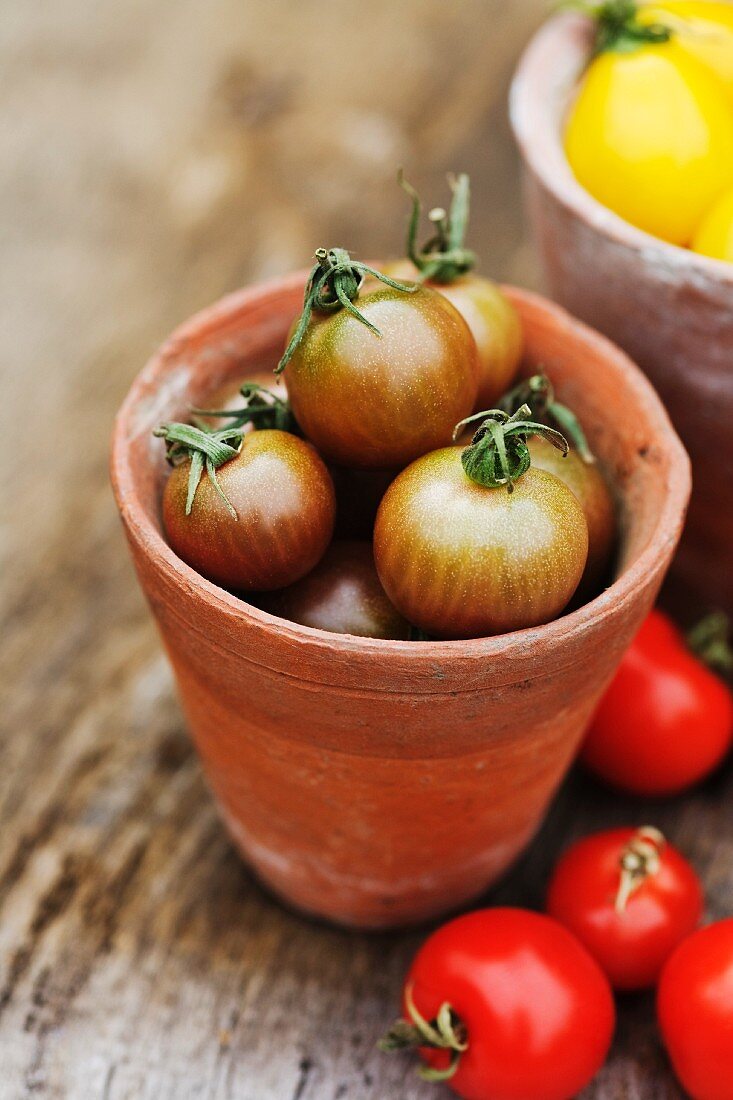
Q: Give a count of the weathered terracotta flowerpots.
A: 2